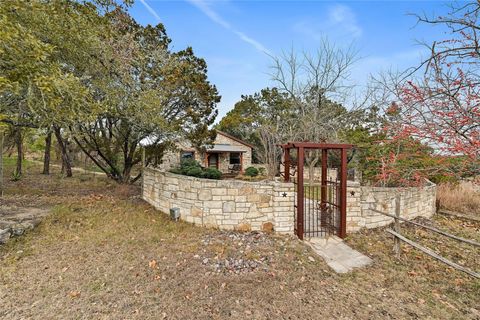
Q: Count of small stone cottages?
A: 1